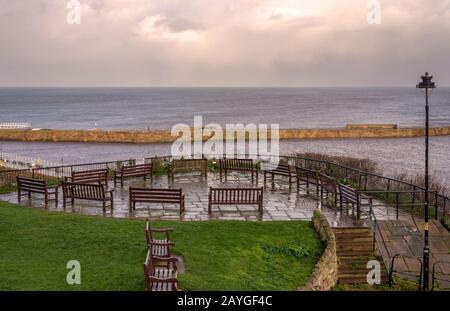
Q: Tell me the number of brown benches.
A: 14